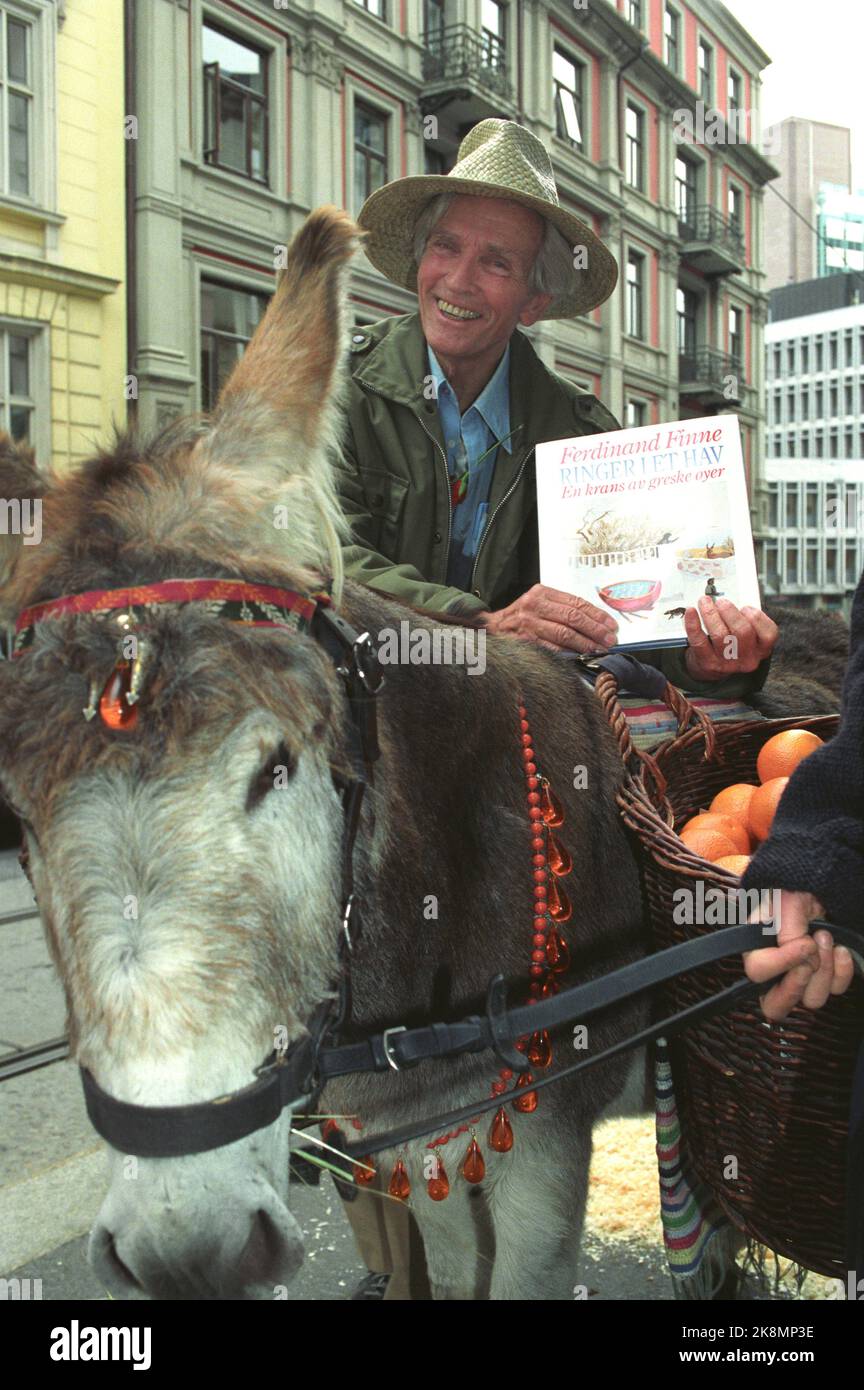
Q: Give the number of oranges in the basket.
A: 6